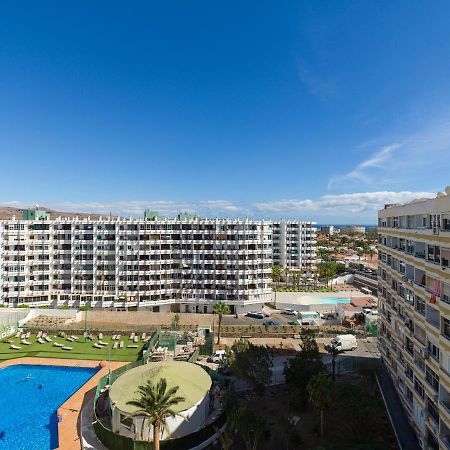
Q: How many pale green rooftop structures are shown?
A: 3